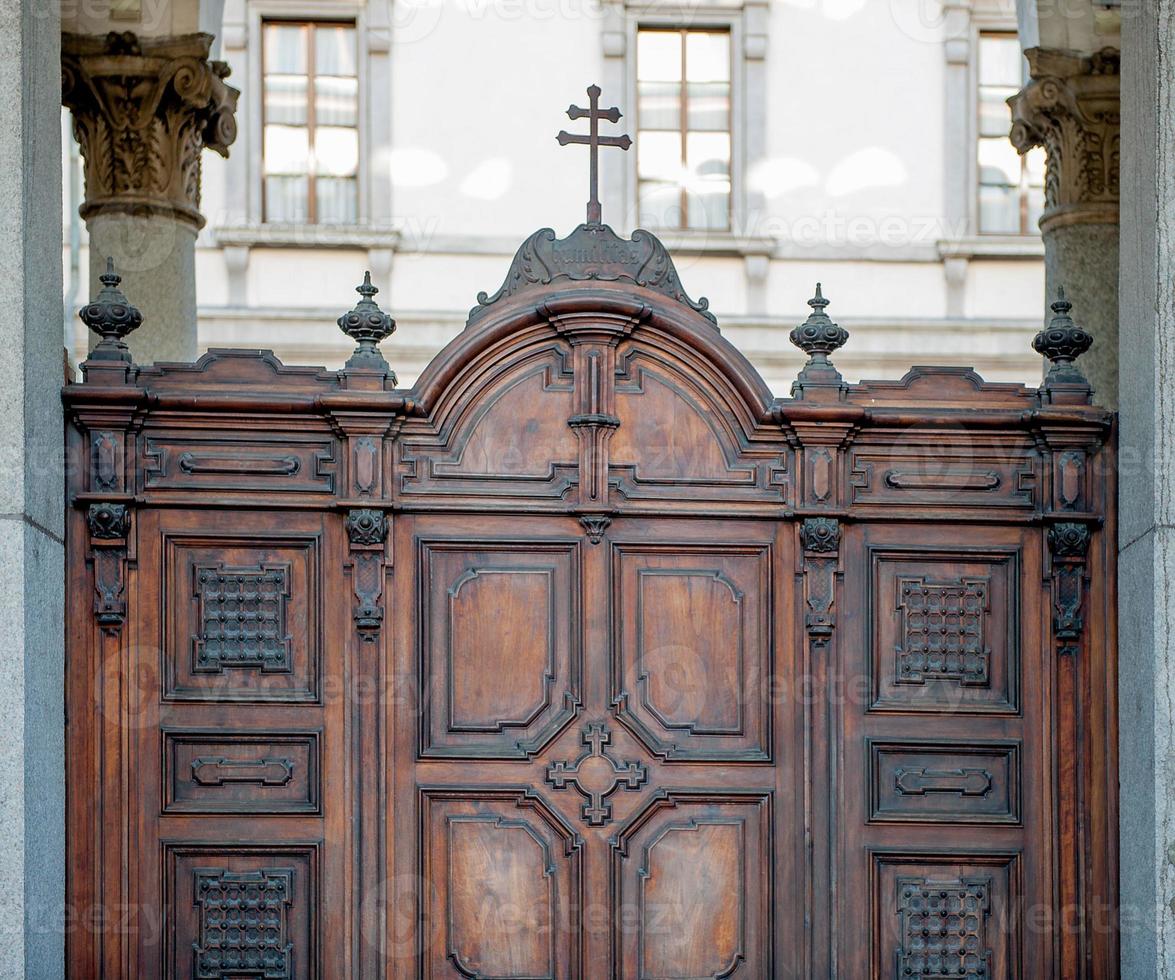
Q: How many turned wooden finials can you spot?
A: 4